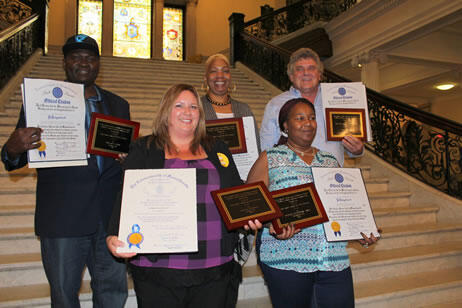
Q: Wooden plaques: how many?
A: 5